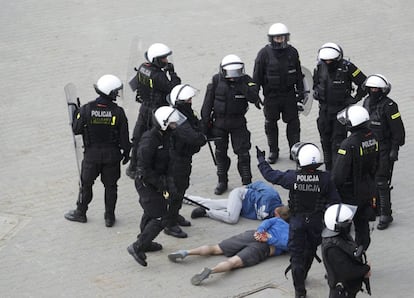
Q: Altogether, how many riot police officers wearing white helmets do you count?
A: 11